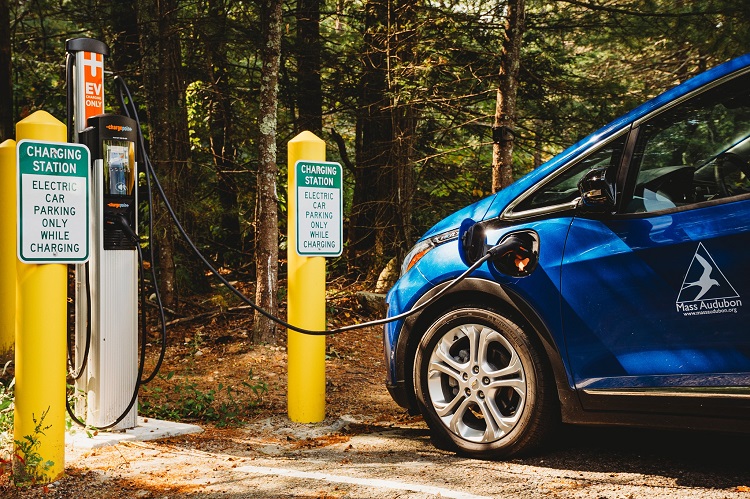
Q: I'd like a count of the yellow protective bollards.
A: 3